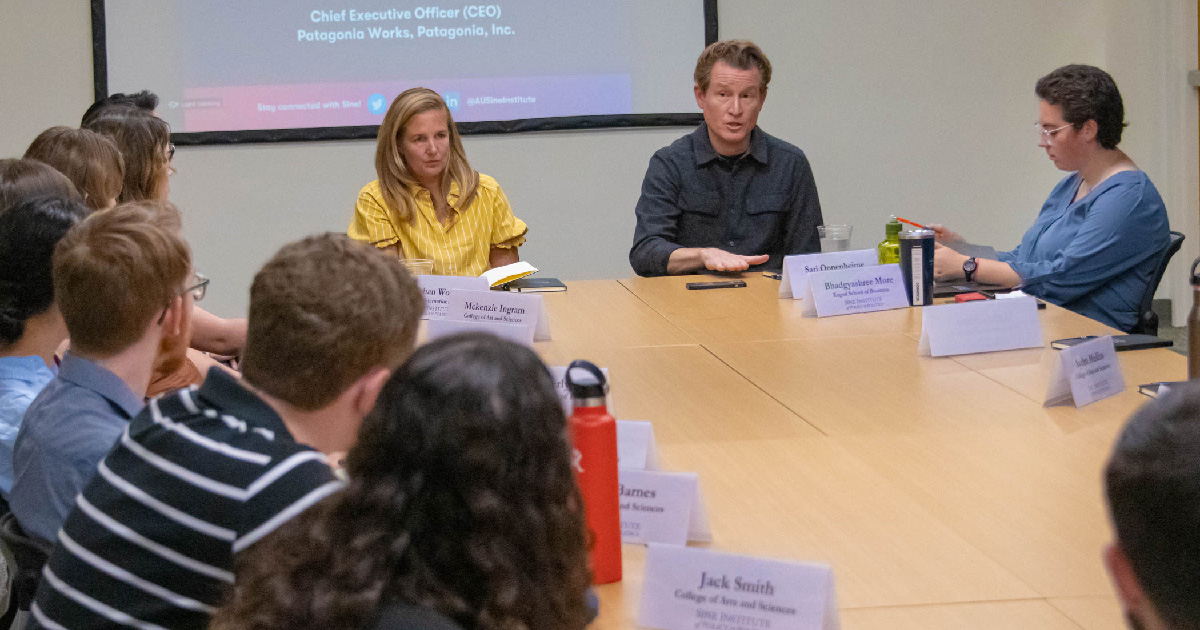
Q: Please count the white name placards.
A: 11